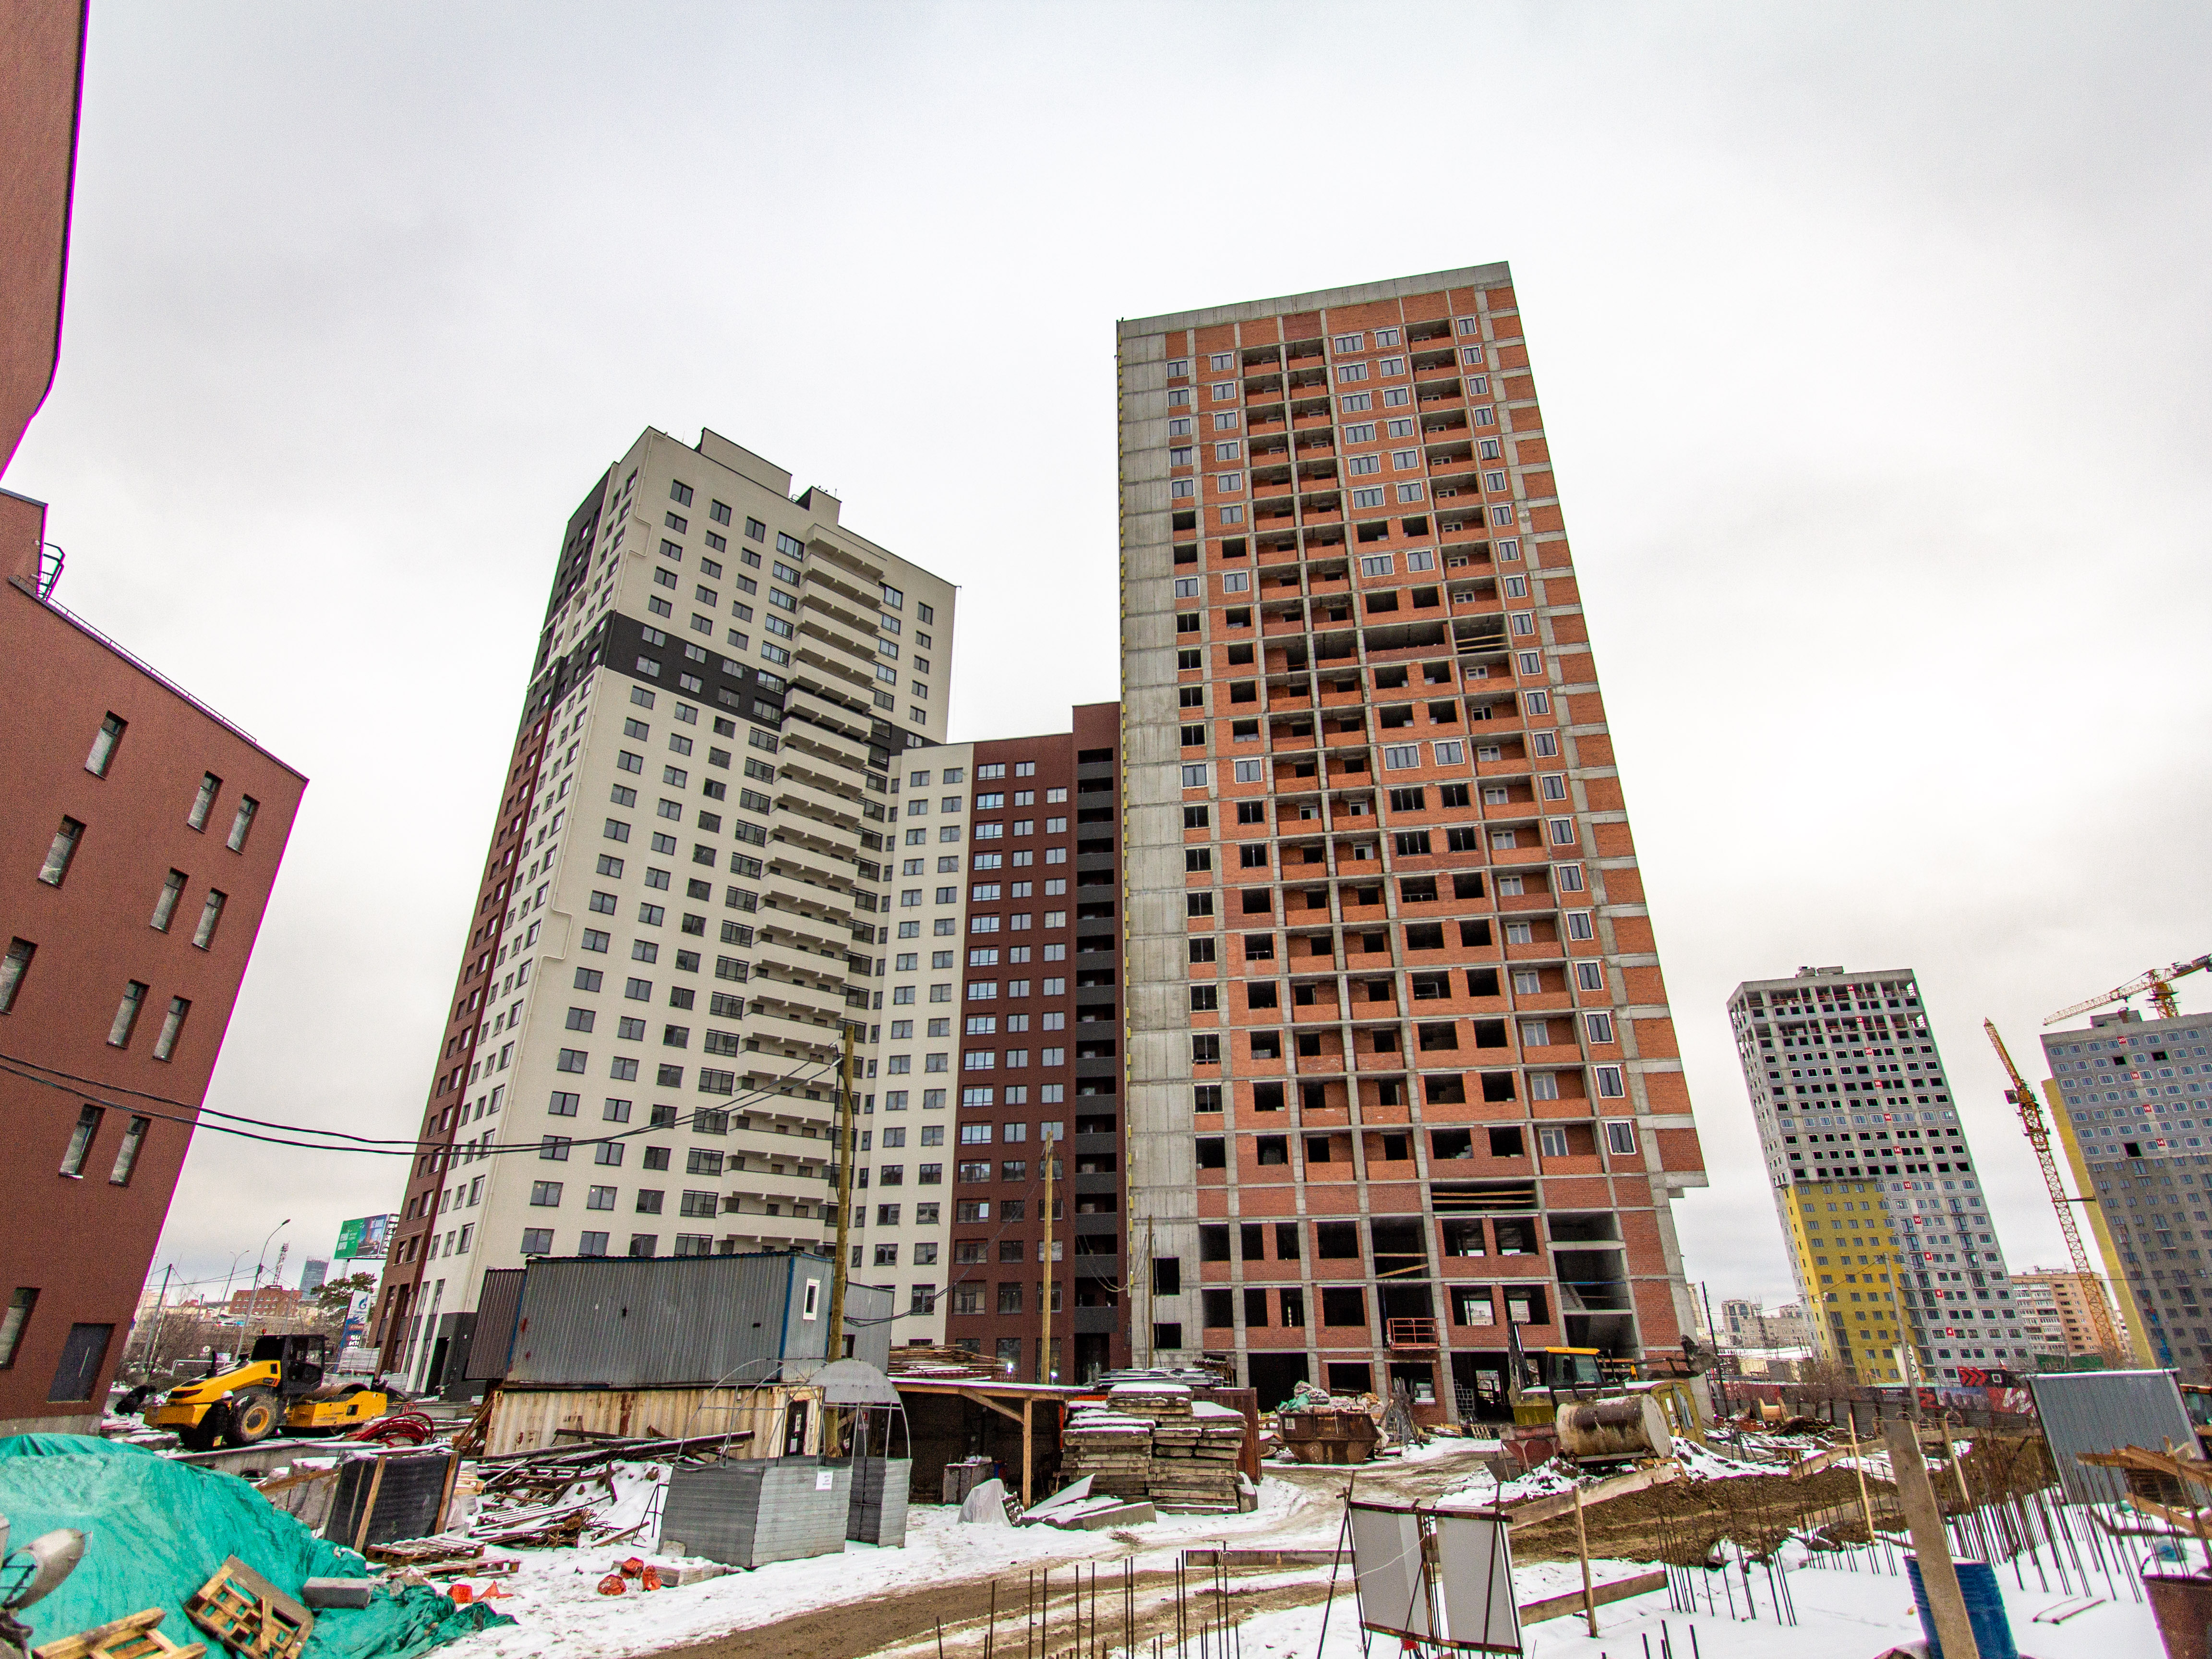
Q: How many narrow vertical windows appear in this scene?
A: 12